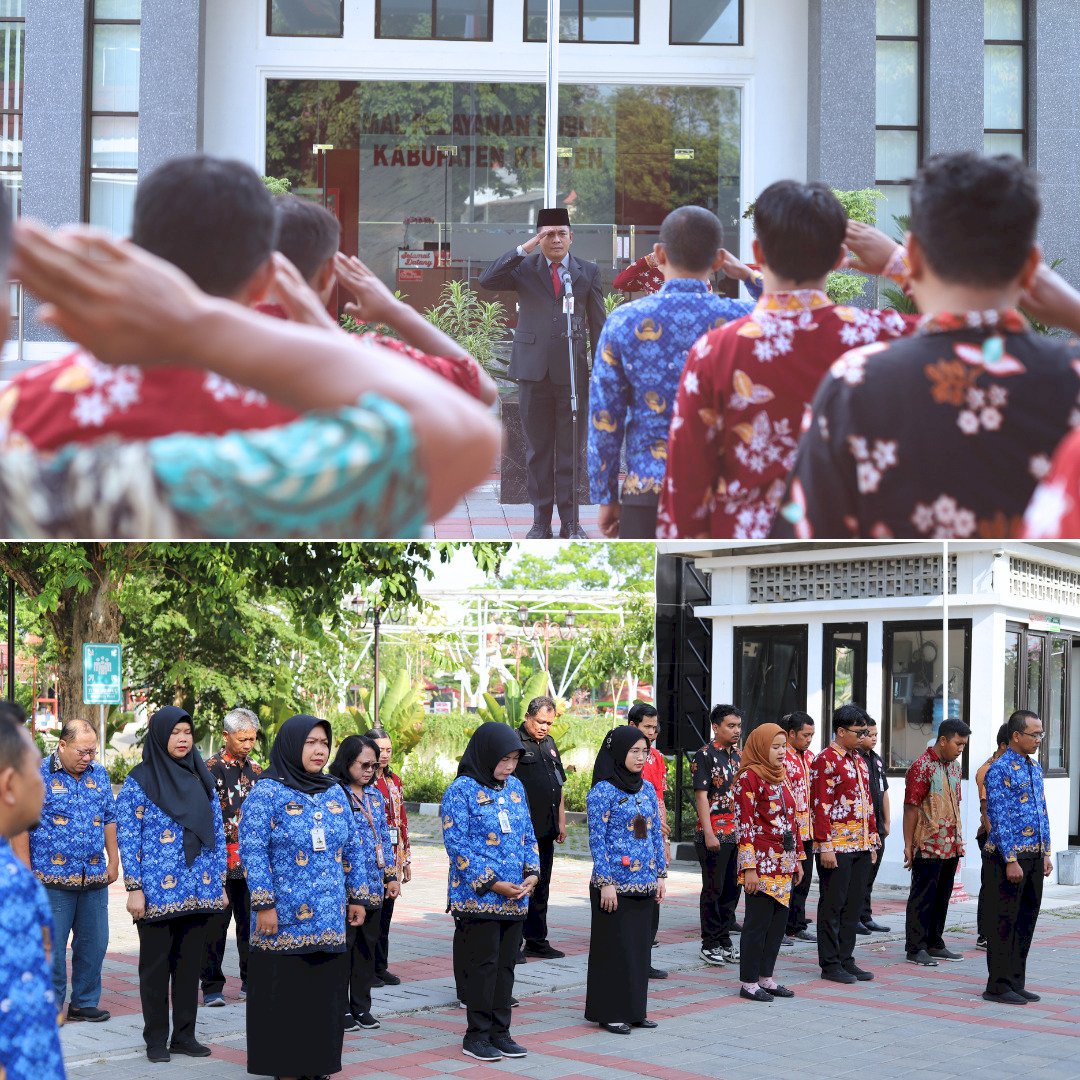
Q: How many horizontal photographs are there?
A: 2